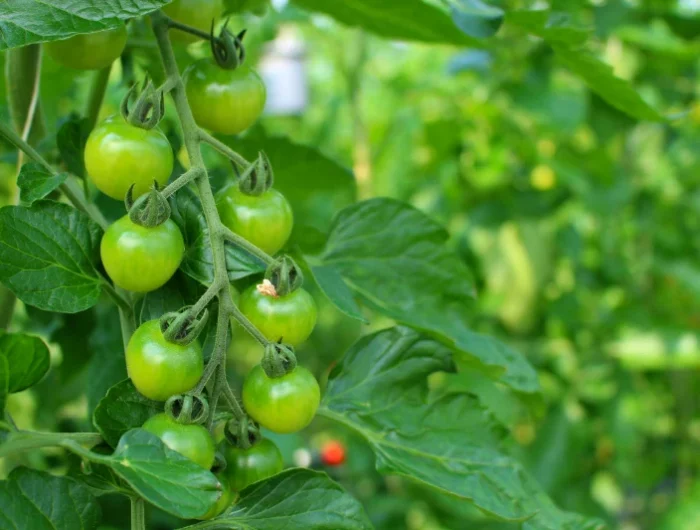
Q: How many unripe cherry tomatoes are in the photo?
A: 12